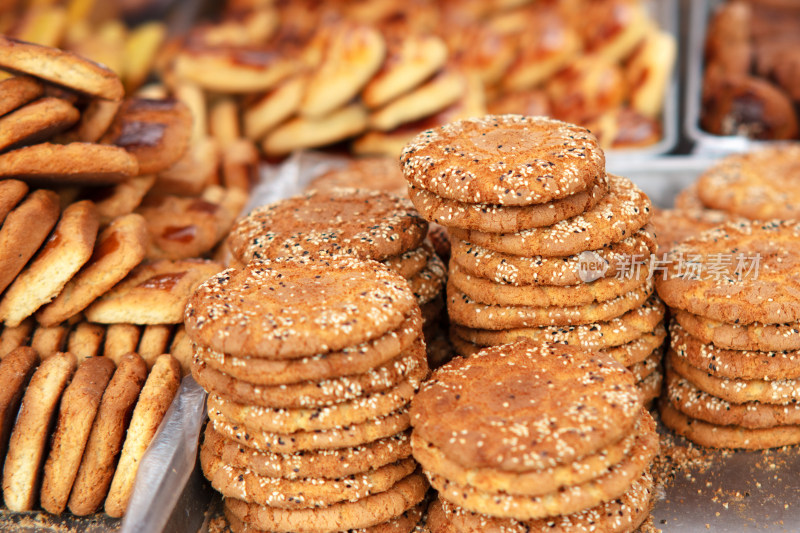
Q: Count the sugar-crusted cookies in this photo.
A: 0